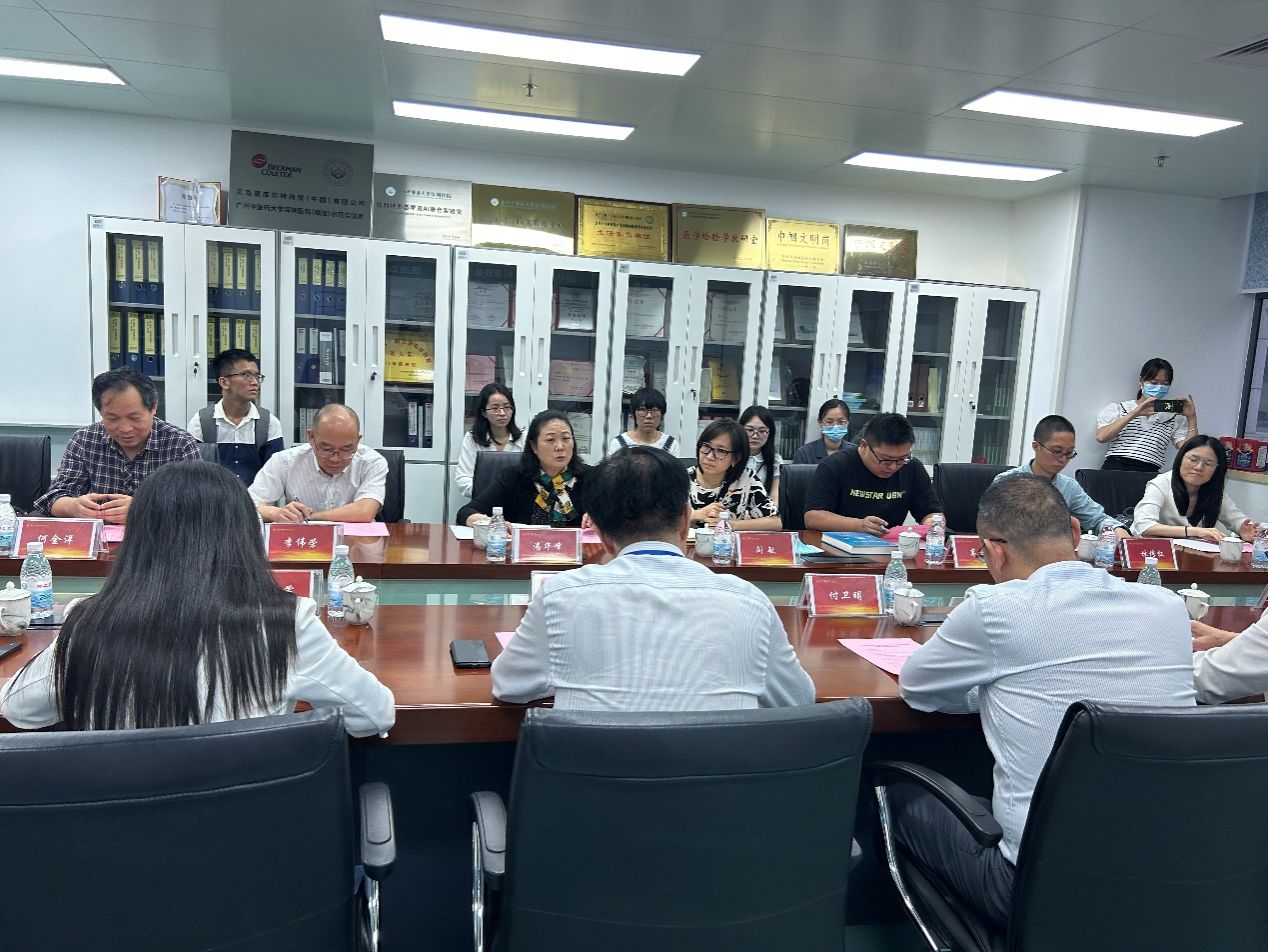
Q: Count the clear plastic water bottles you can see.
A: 10